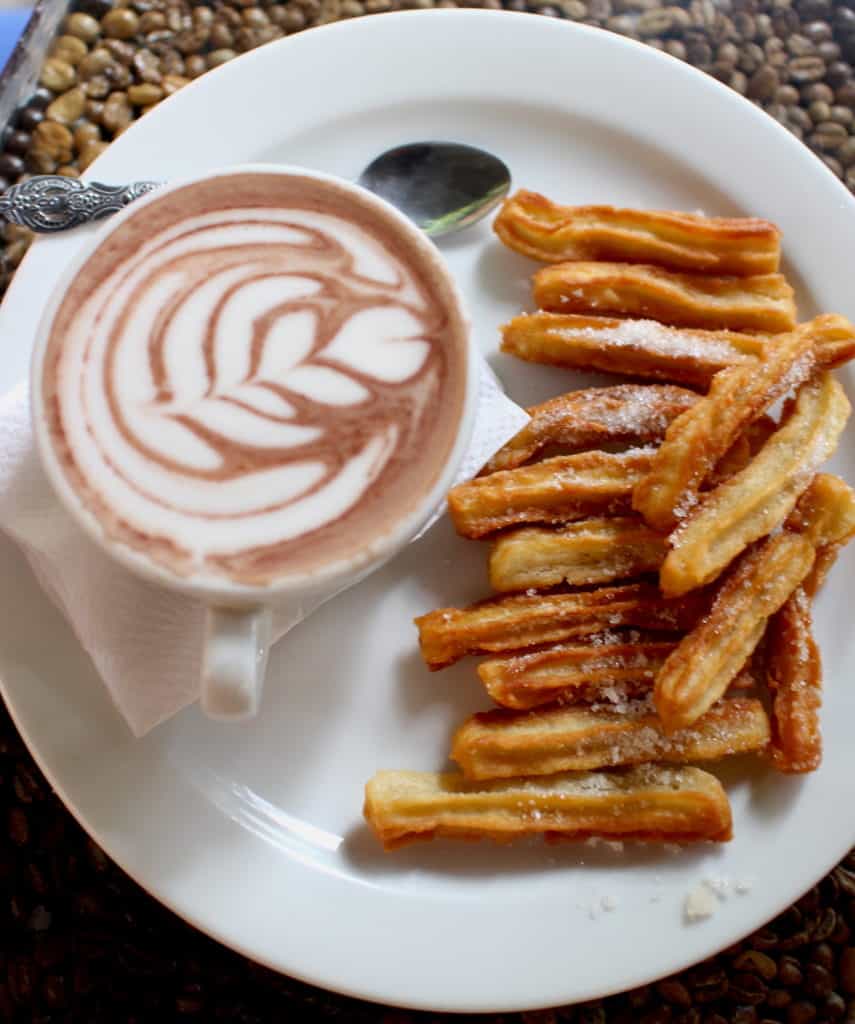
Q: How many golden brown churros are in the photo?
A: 15